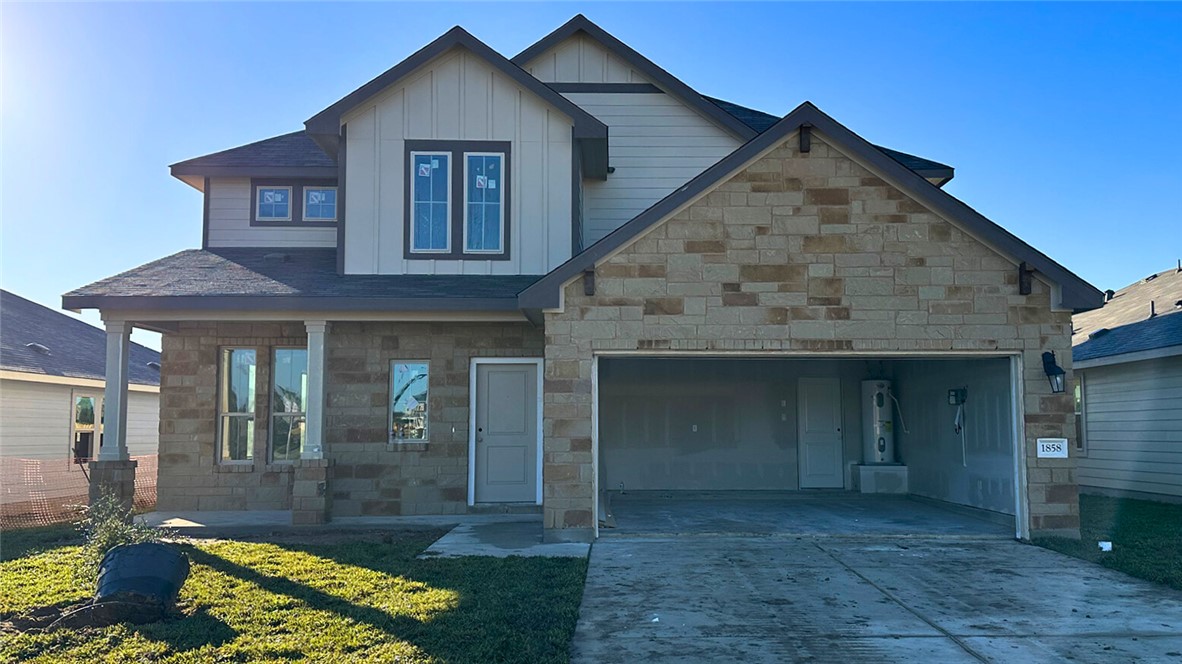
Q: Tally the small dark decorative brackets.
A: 3